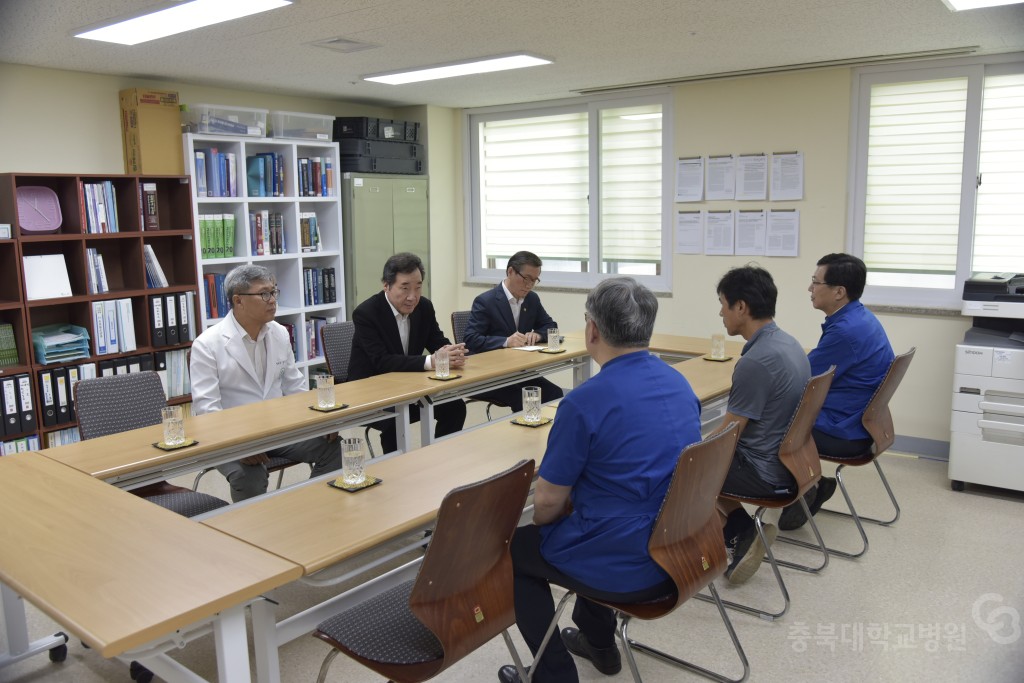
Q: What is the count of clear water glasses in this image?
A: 7